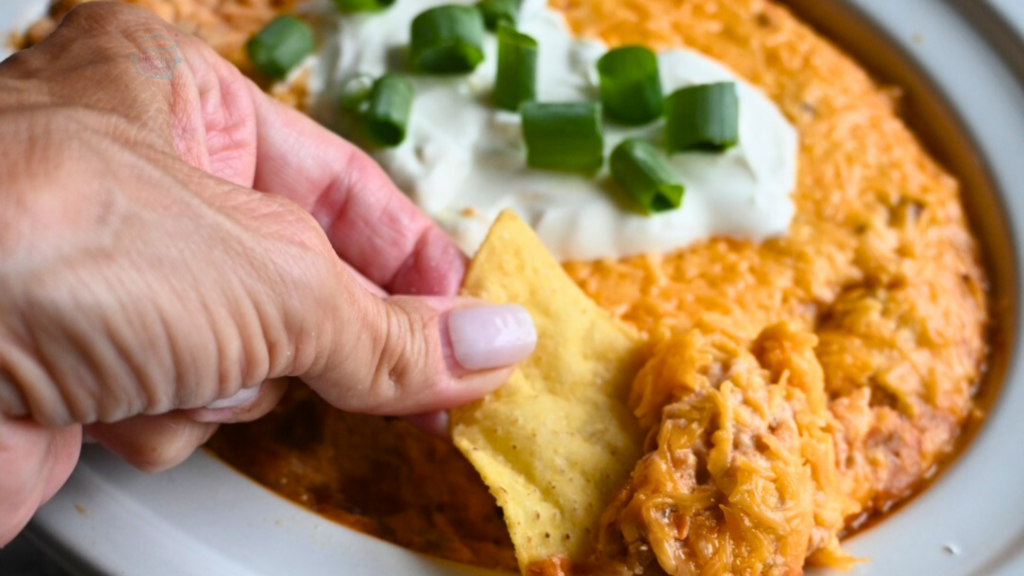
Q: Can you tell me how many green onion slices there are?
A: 11